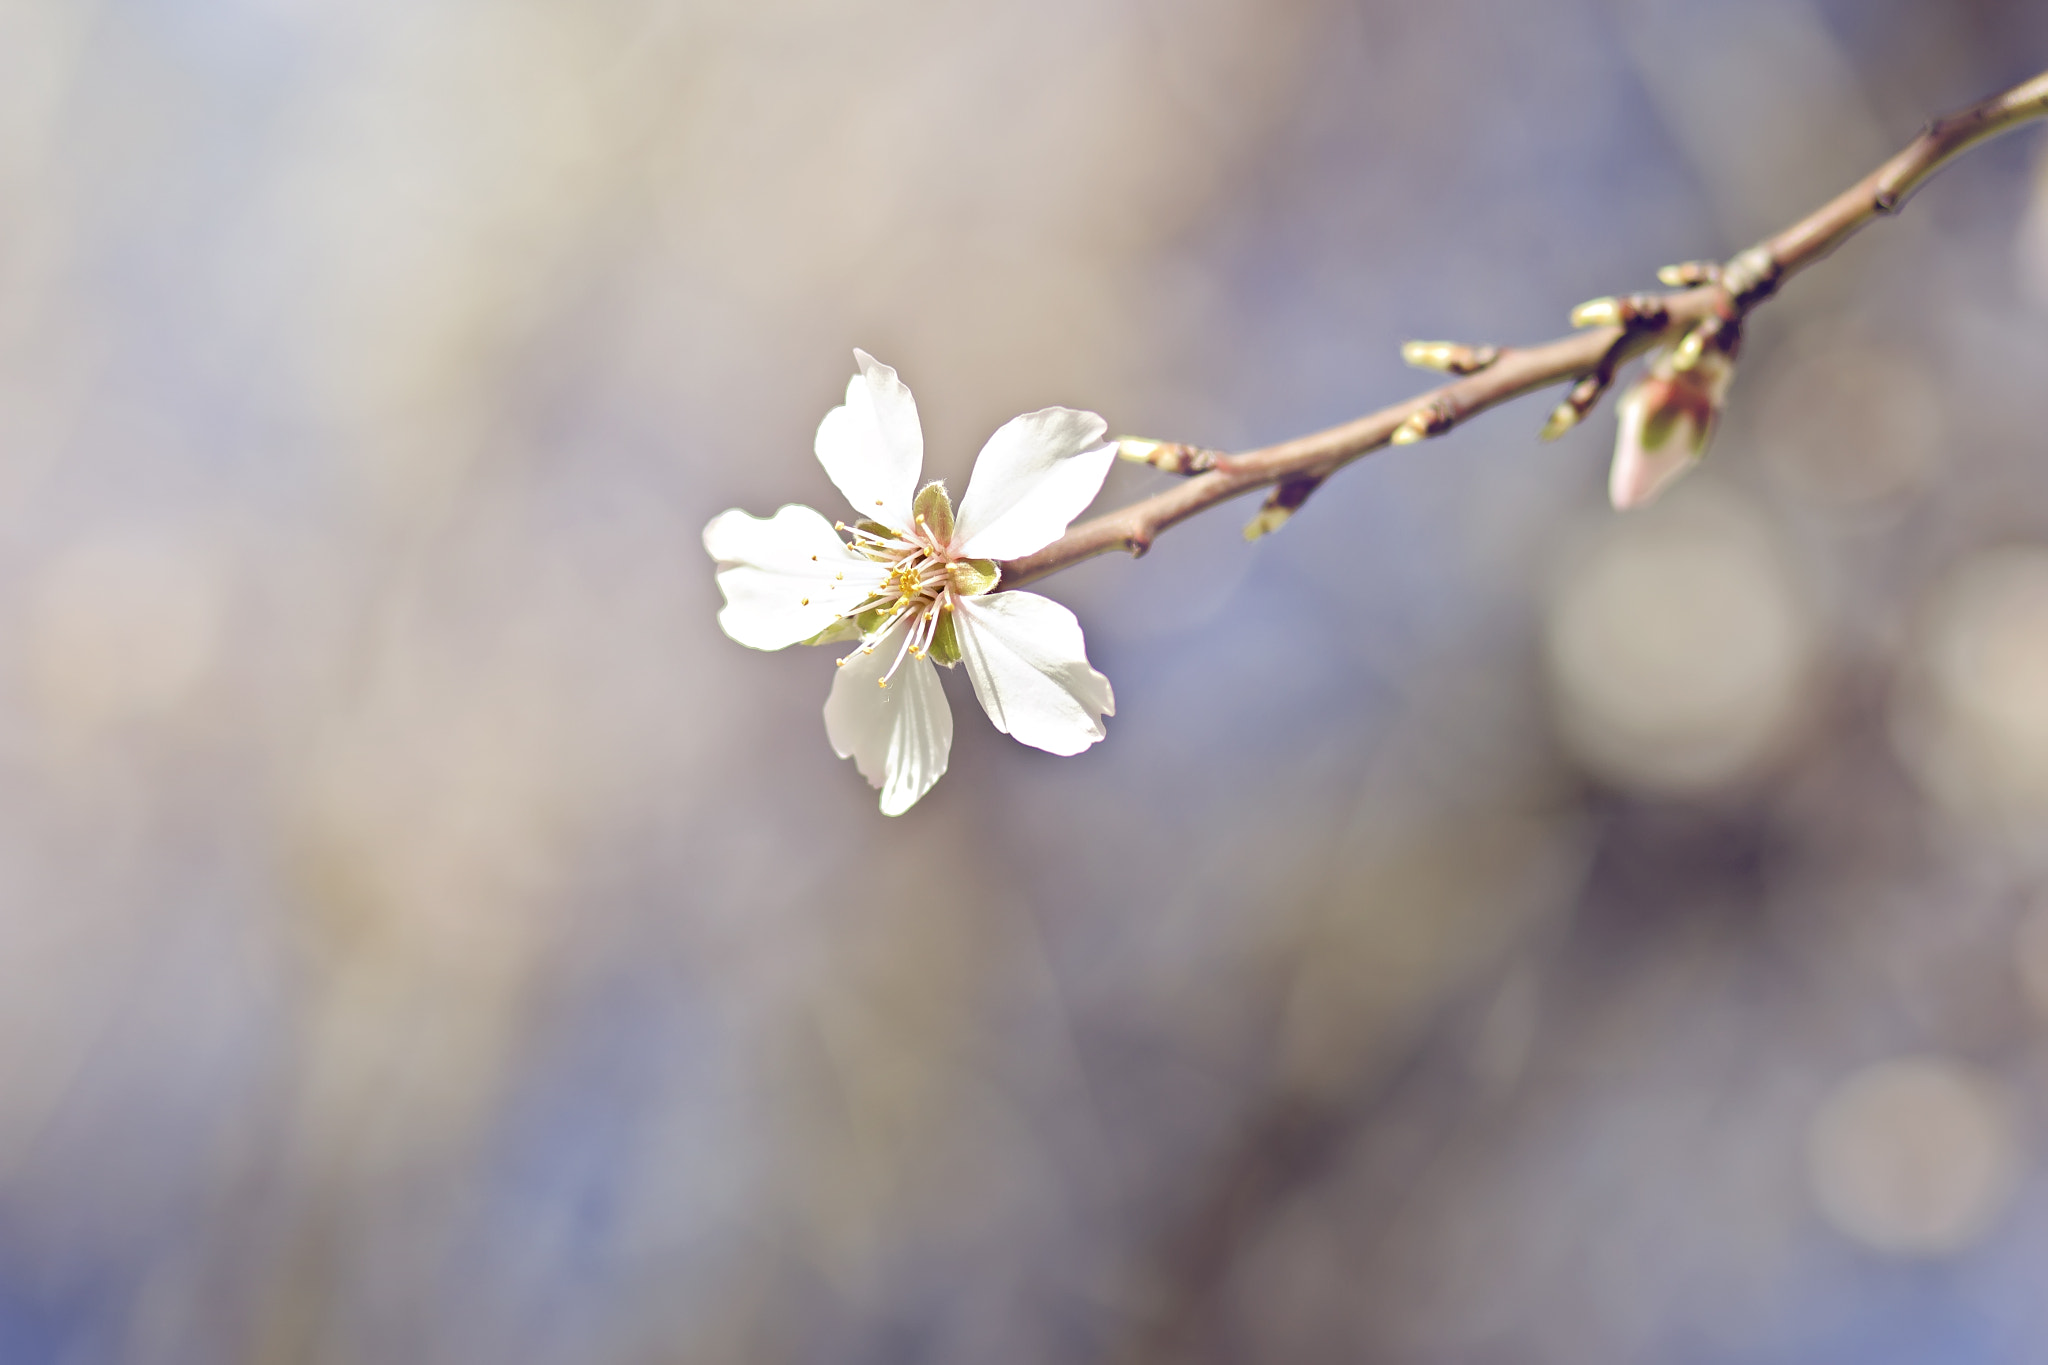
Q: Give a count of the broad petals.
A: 5